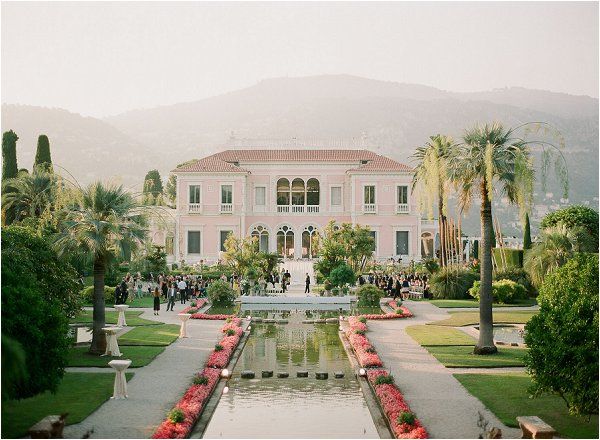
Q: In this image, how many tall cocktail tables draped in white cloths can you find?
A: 4